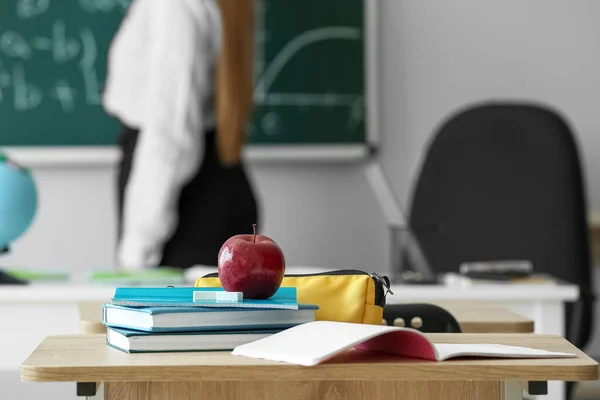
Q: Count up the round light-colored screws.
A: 3